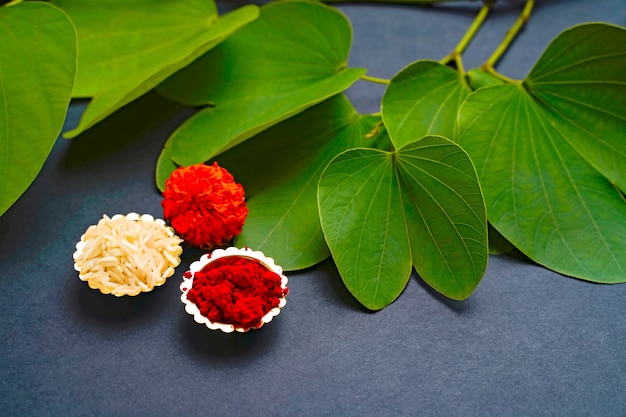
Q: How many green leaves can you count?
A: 7